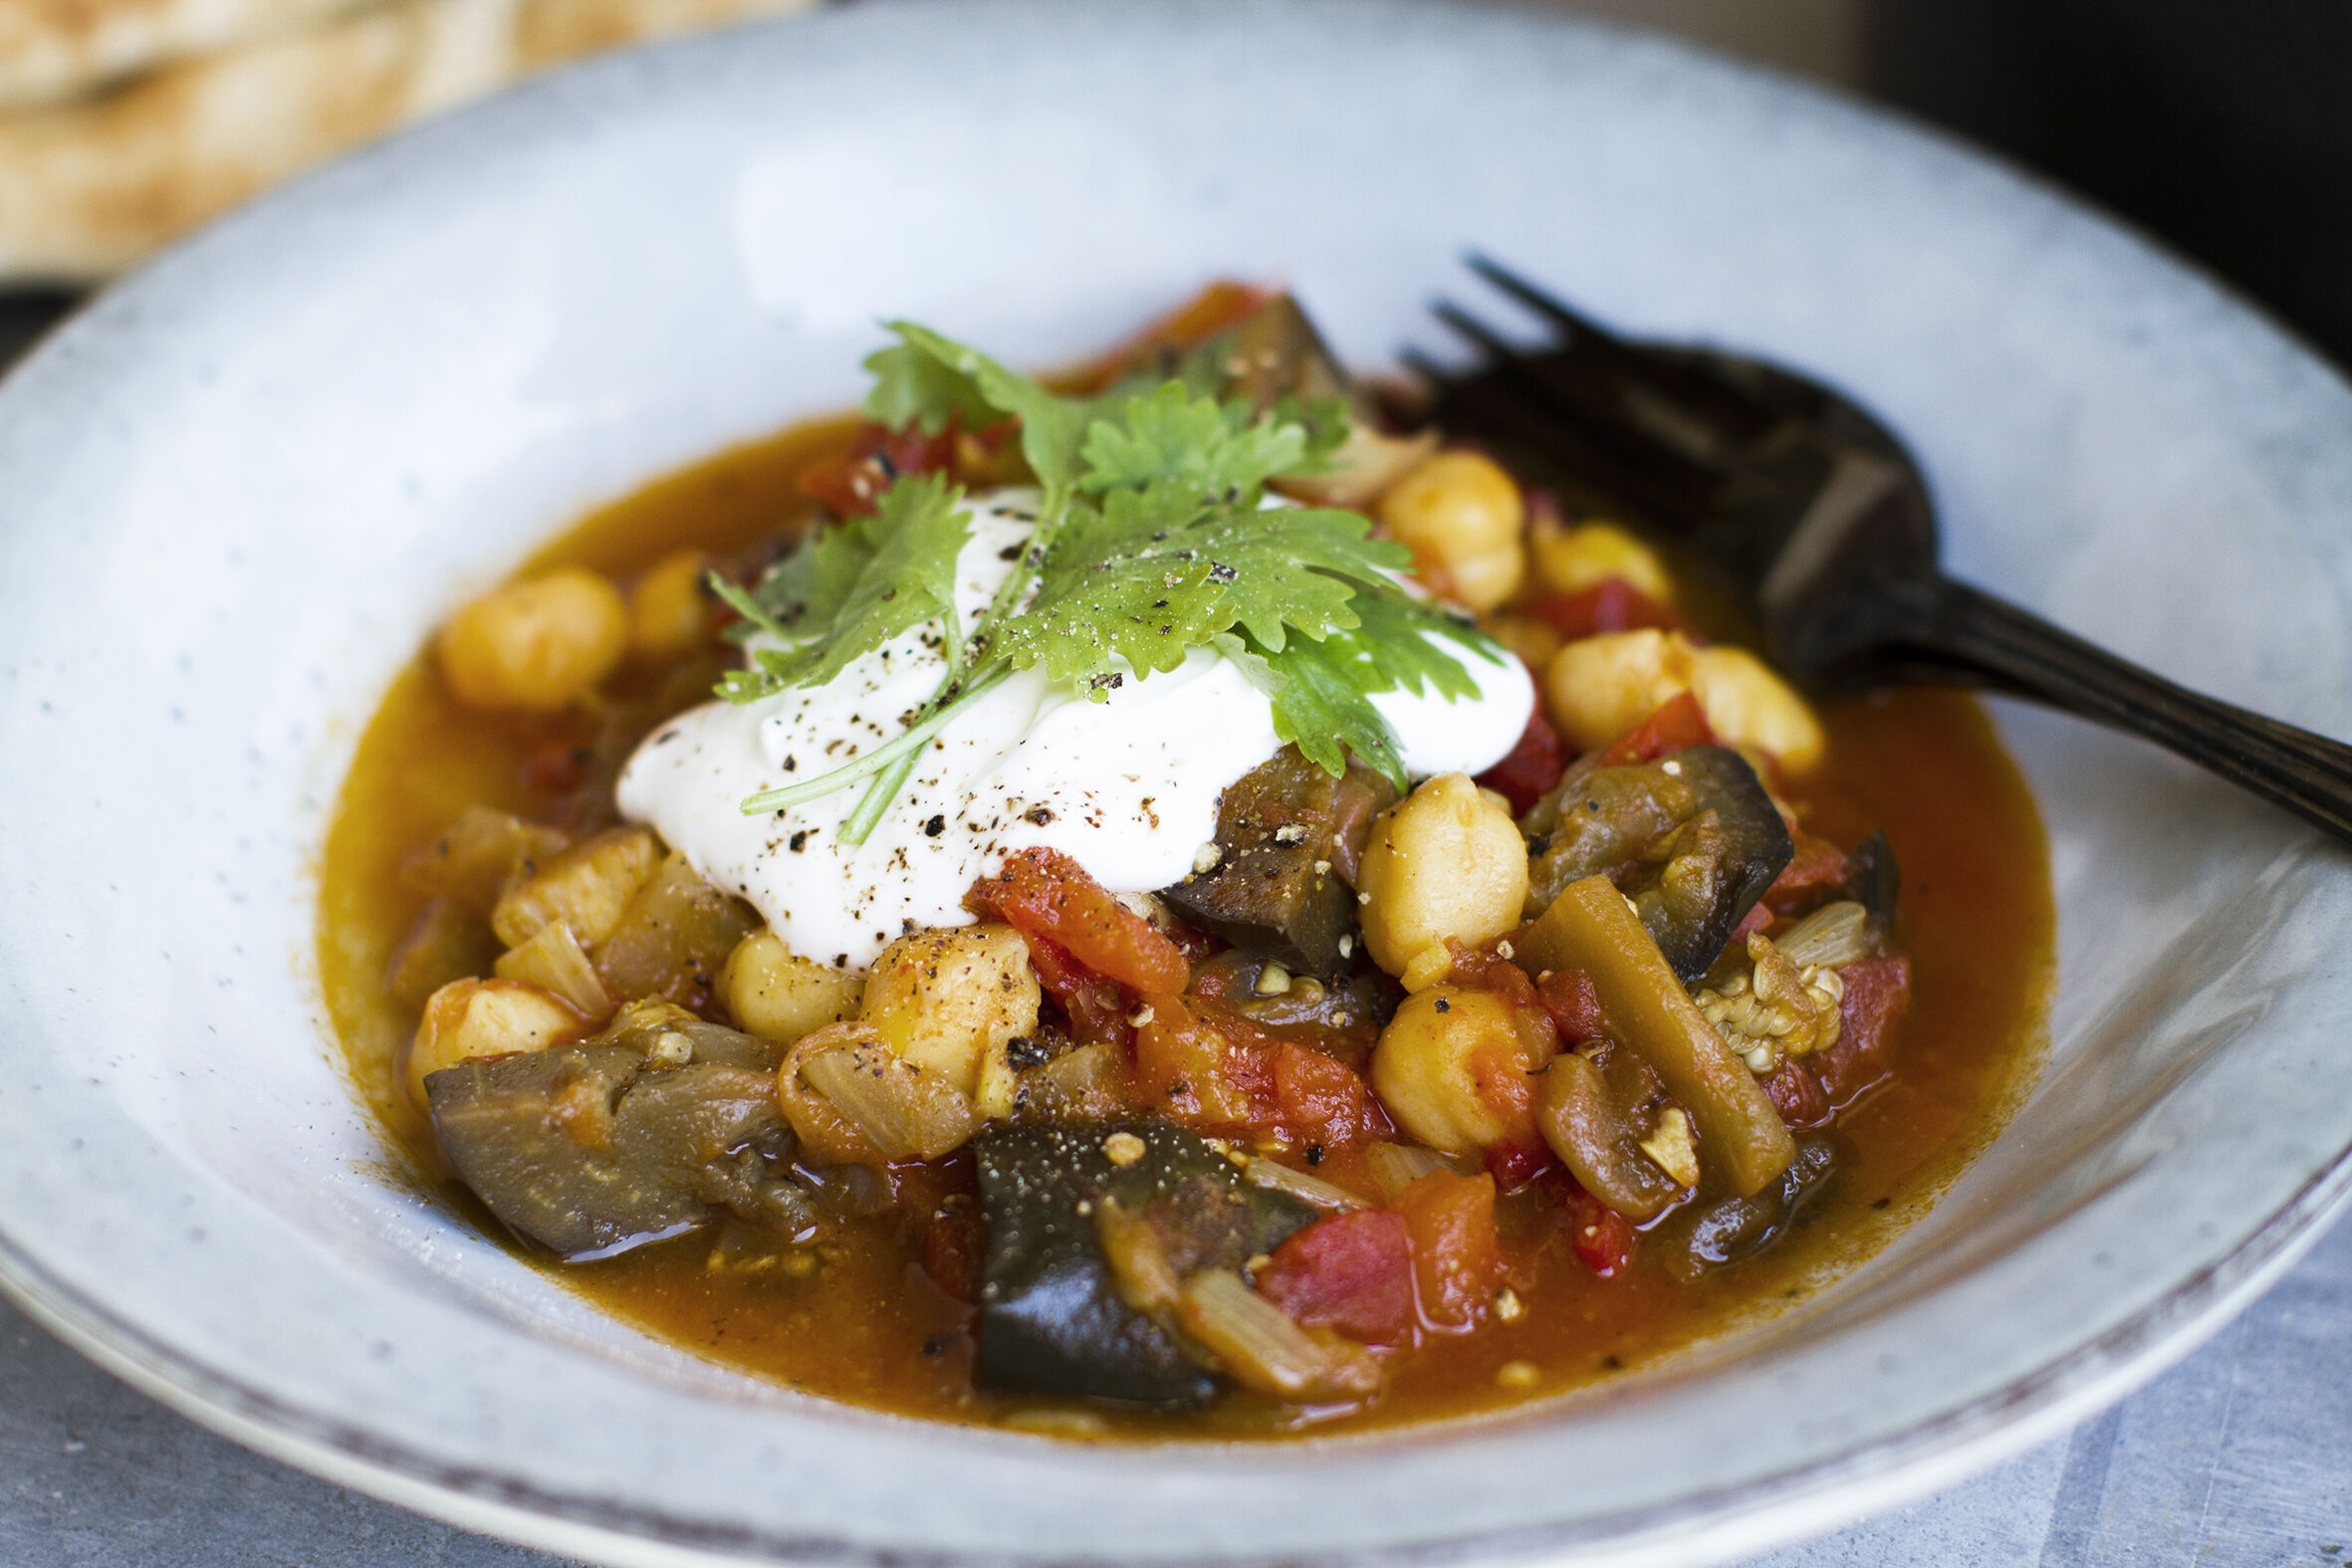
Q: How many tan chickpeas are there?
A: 11